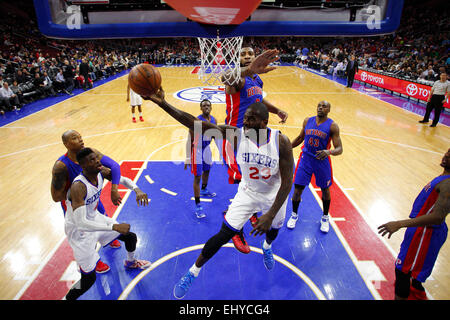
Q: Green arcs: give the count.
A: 0